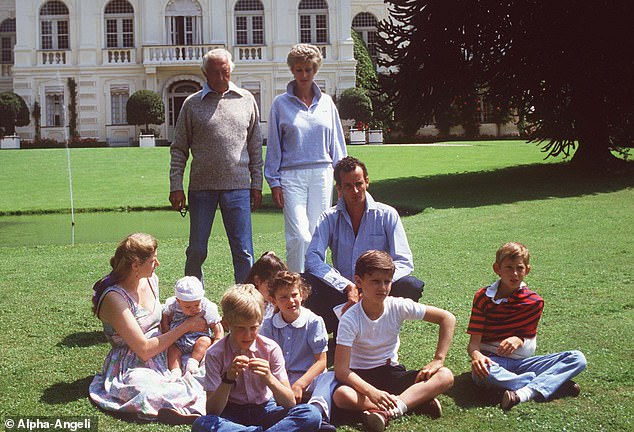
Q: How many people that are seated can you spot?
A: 8